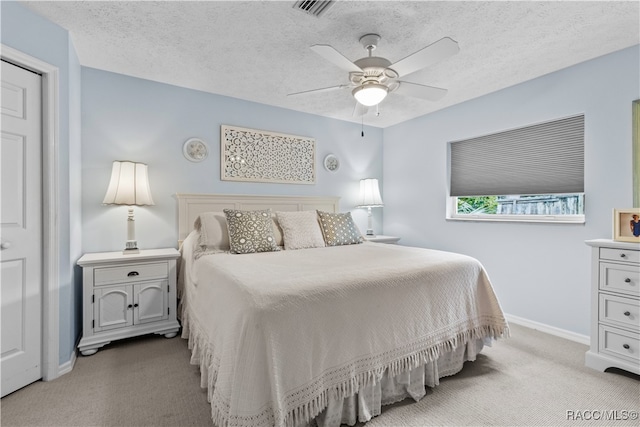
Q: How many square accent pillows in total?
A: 3